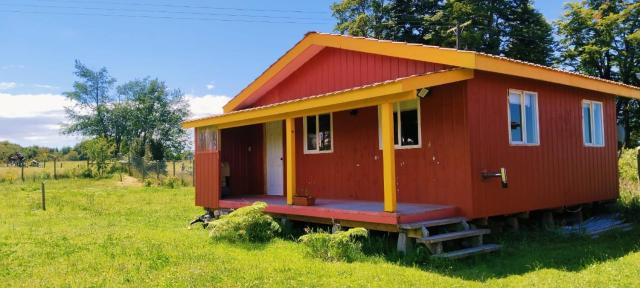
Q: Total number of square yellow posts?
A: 2